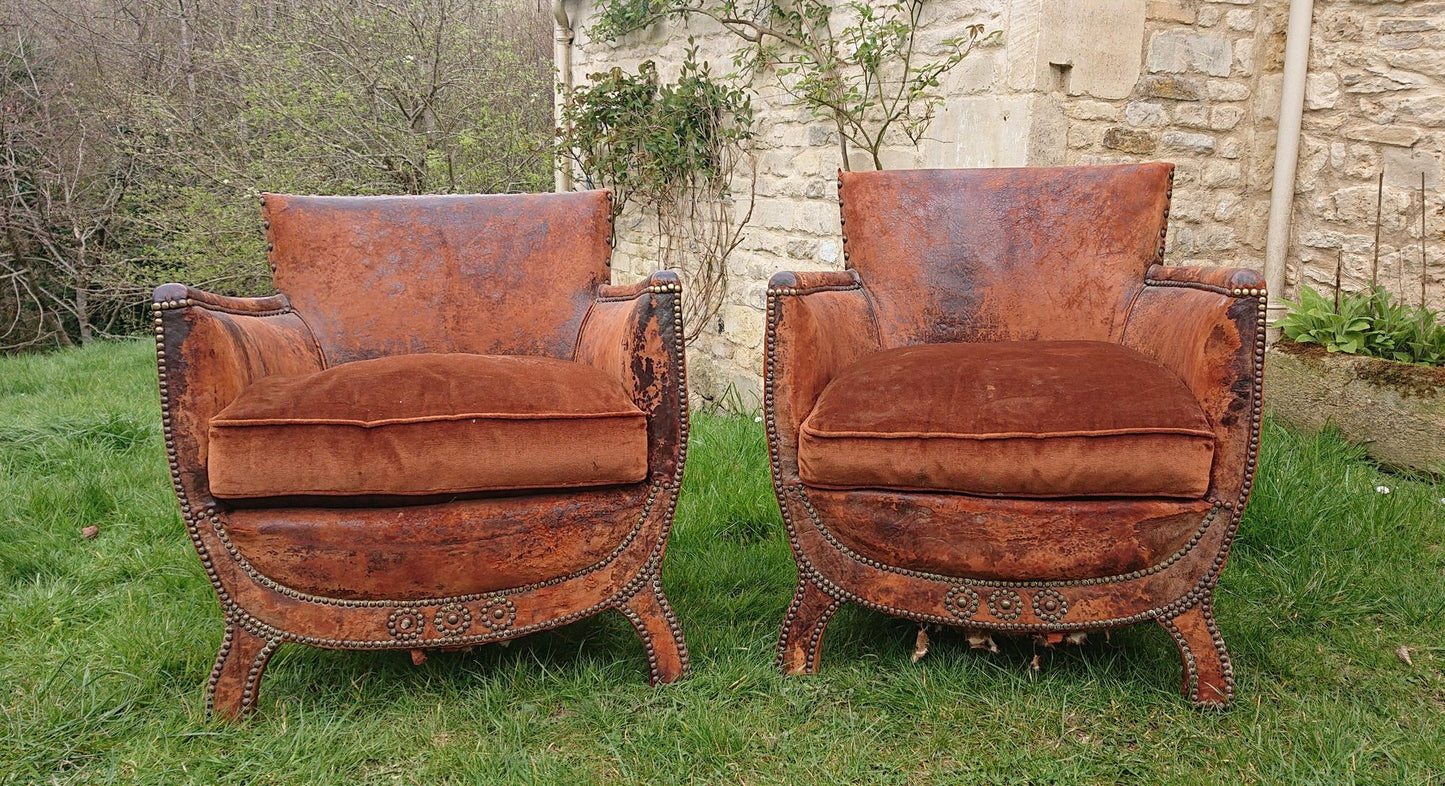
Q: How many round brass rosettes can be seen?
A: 6